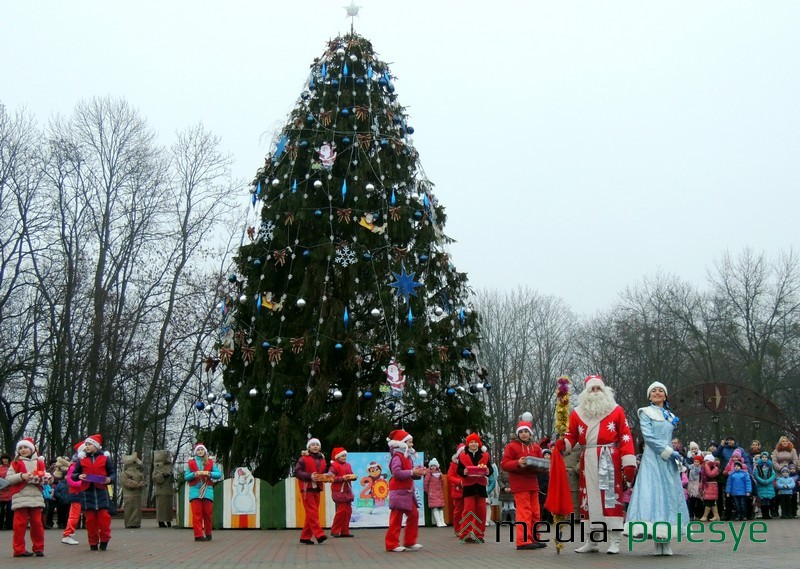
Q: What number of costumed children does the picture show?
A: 10